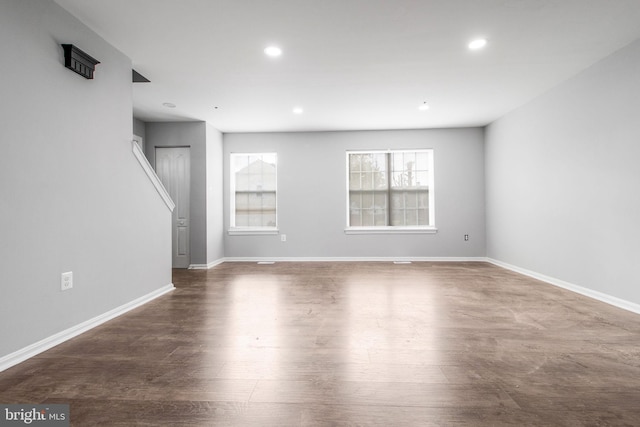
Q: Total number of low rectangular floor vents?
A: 2